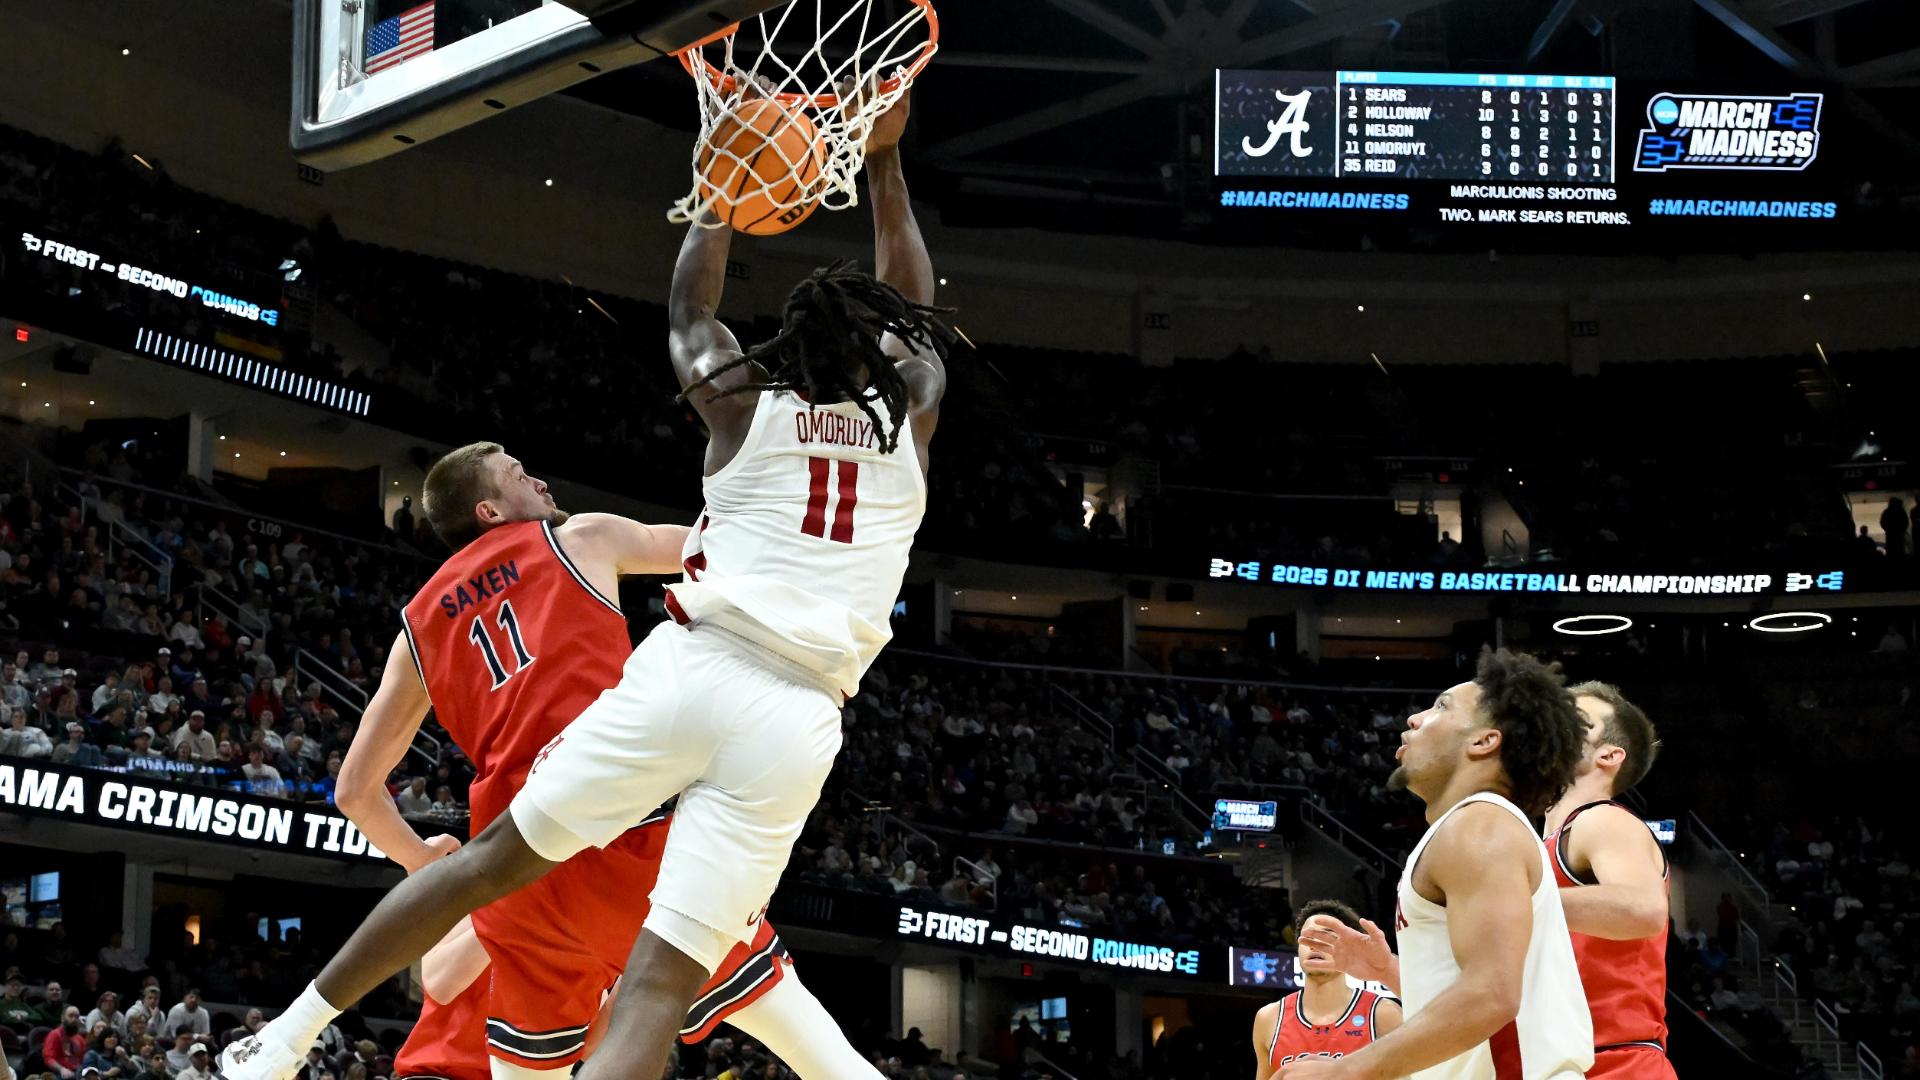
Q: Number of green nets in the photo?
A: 0